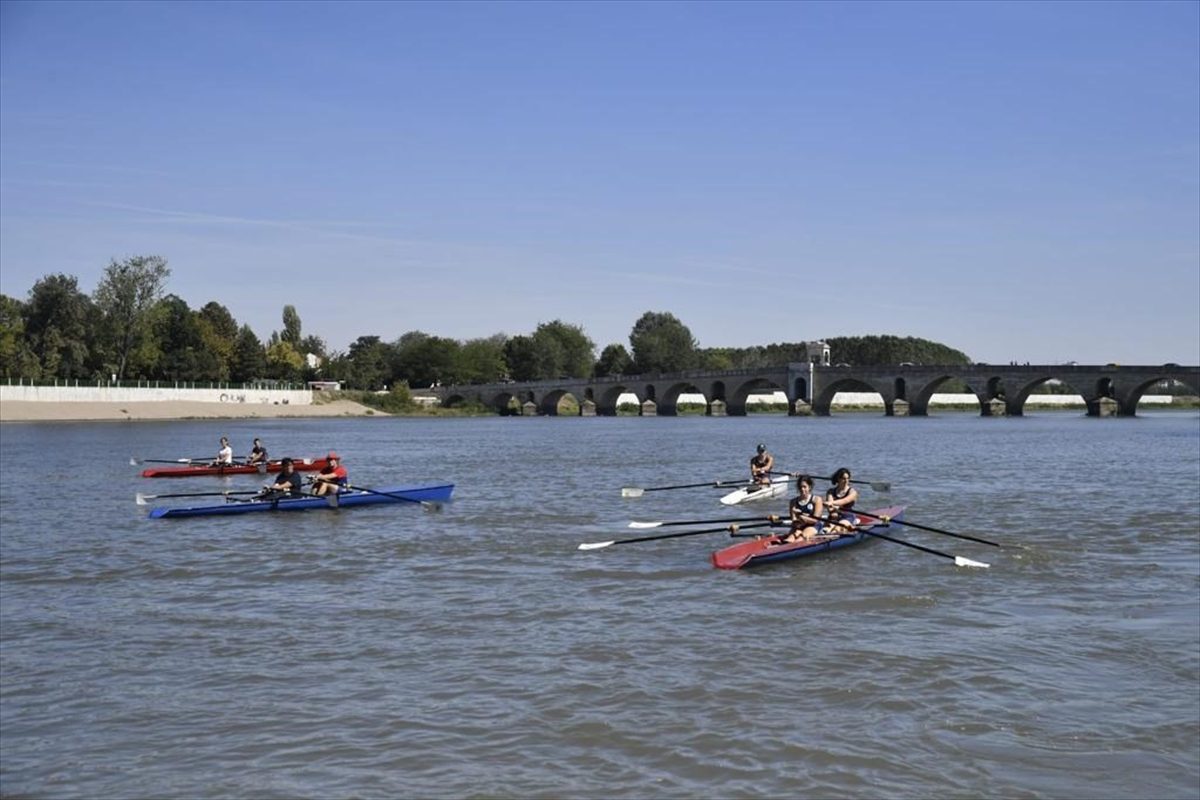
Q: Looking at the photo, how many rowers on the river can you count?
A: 7